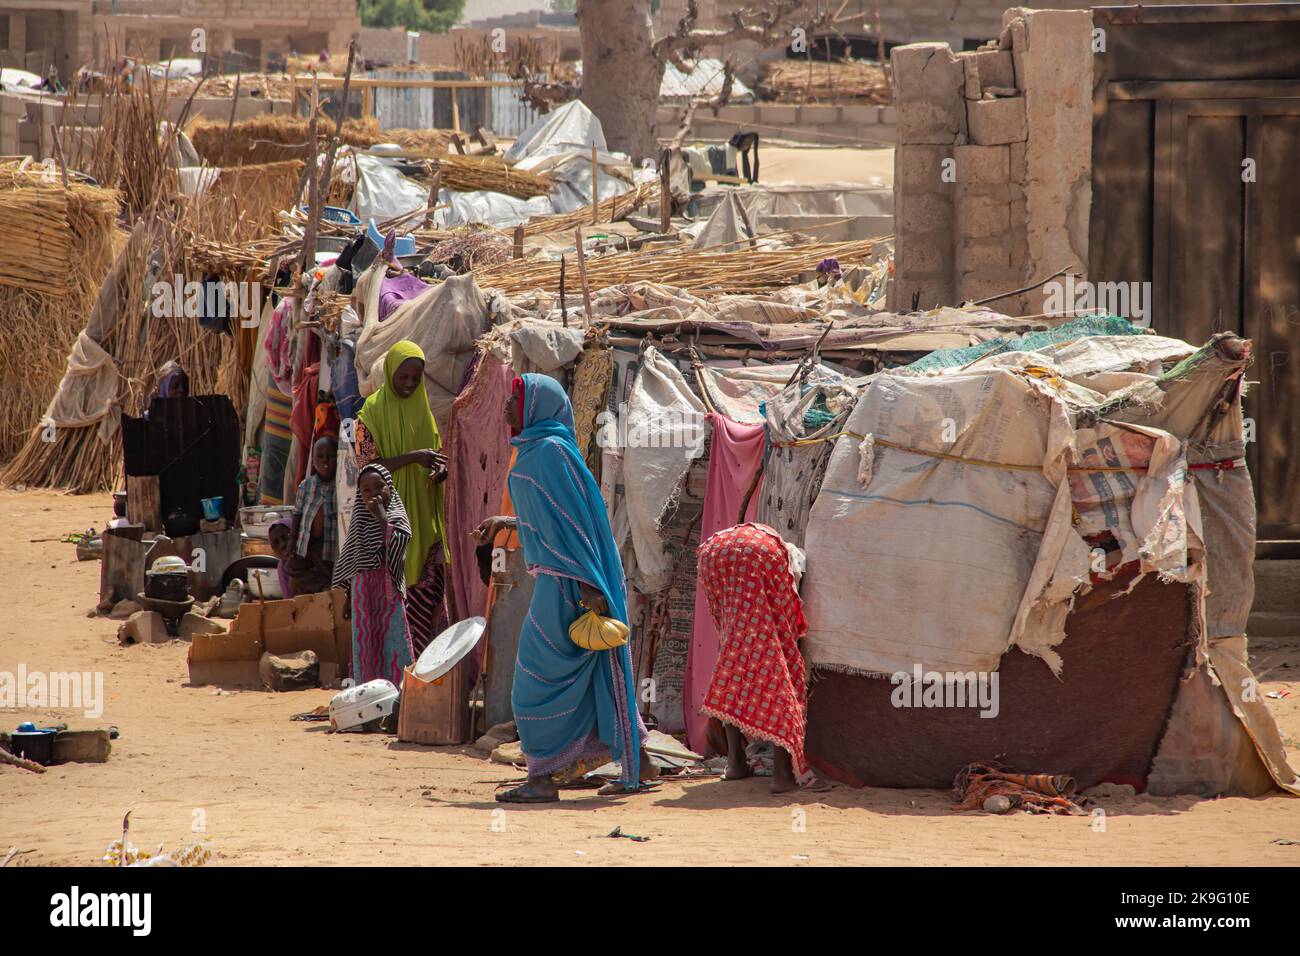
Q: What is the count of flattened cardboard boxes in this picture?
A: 1